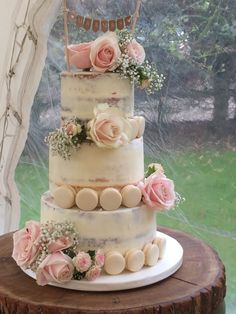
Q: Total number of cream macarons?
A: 9